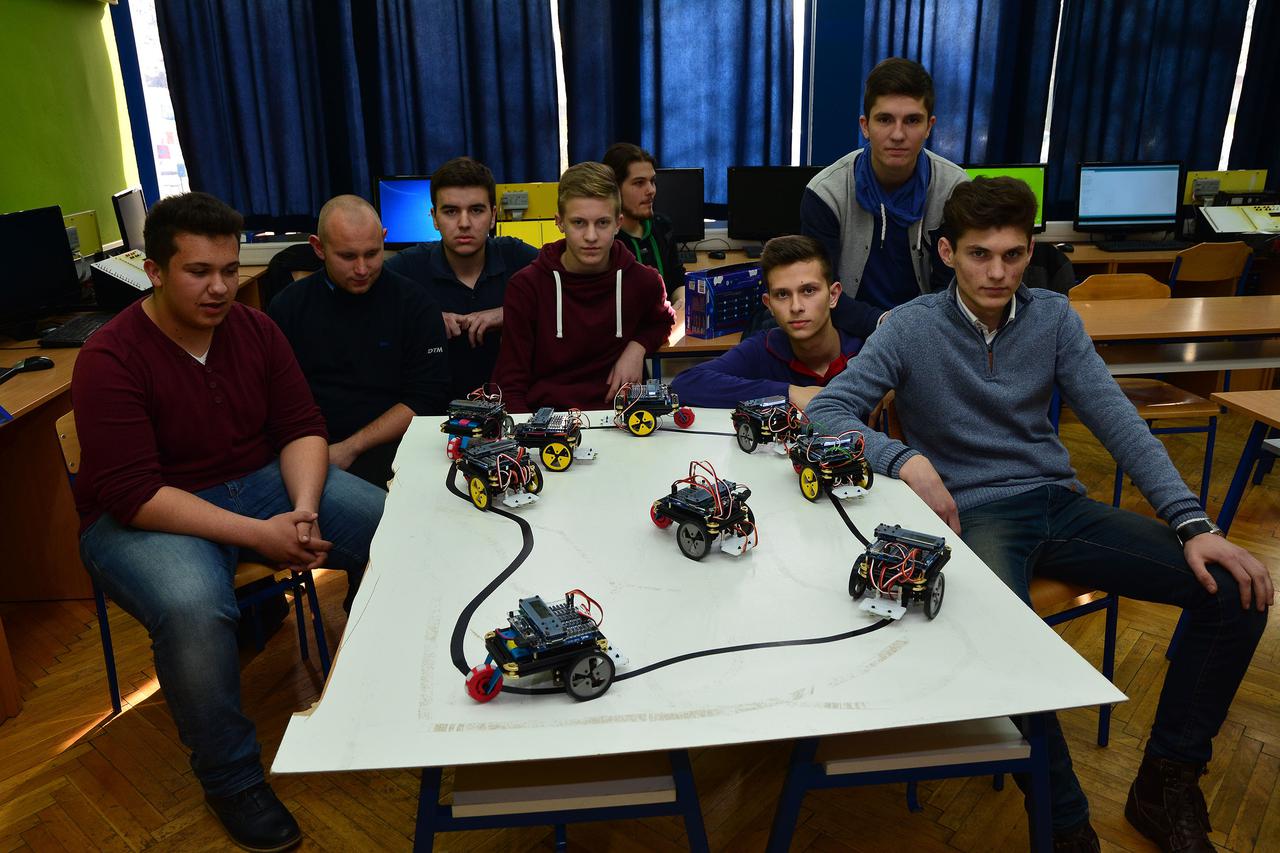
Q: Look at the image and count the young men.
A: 8